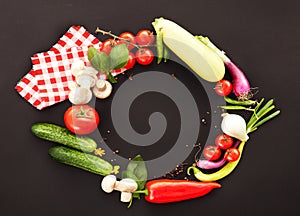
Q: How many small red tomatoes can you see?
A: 9